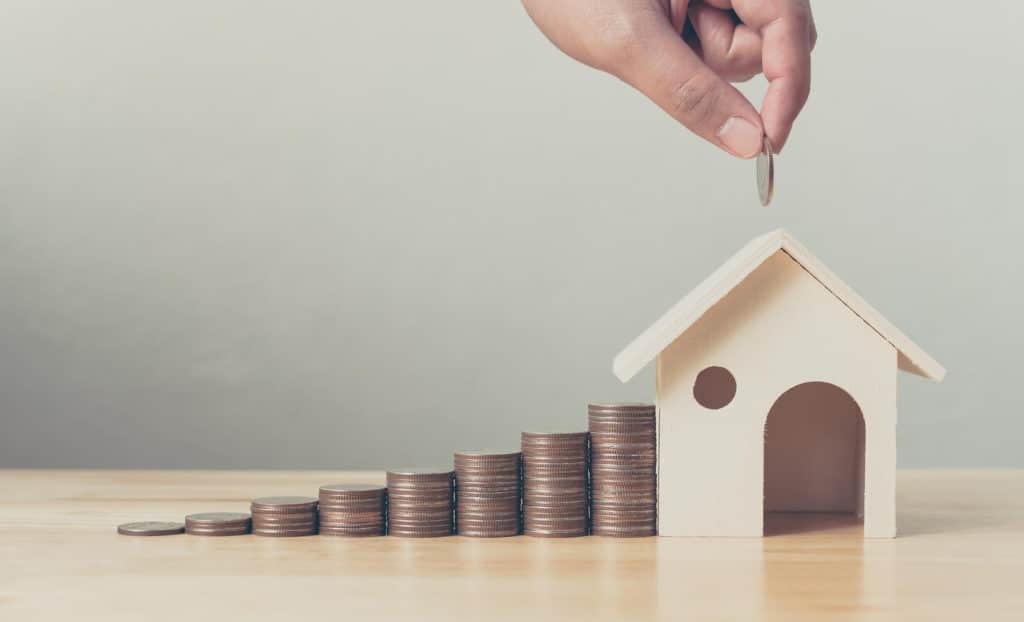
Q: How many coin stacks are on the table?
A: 8